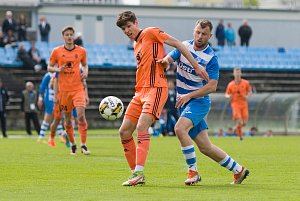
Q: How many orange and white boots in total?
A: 2